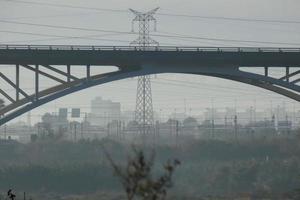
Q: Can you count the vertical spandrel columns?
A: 6